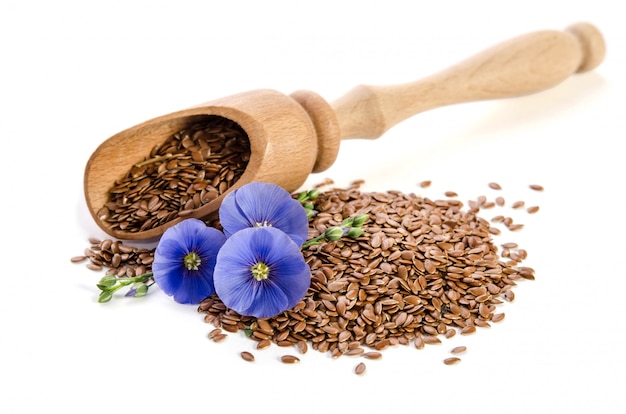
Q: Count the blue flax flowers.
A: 3